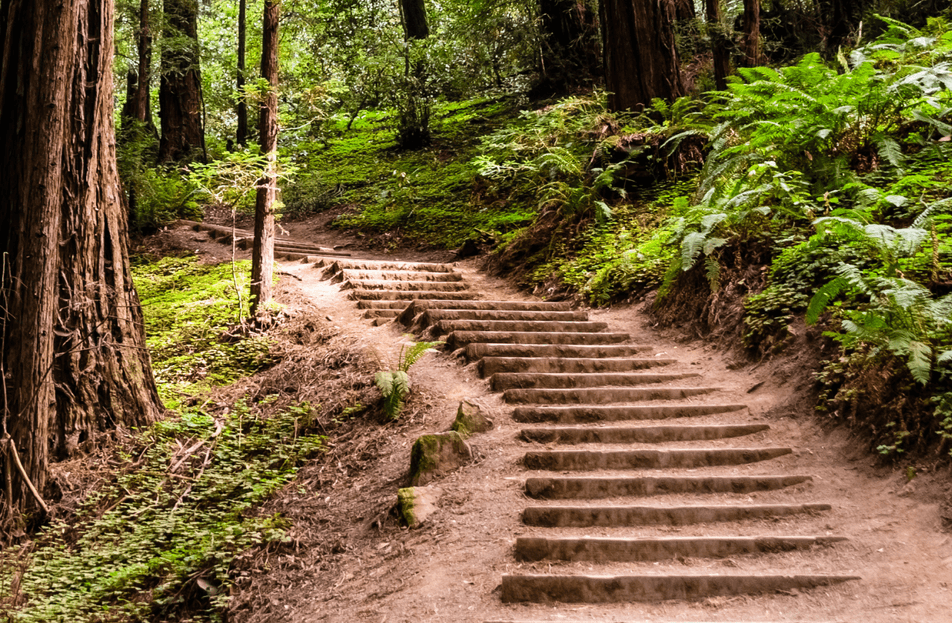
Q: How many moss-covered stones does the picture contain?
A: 3